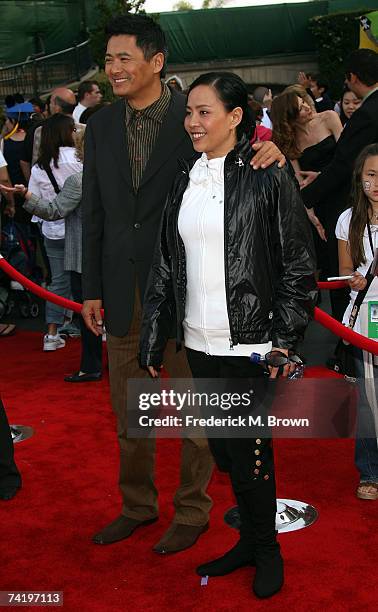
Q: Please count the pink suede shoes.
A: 0